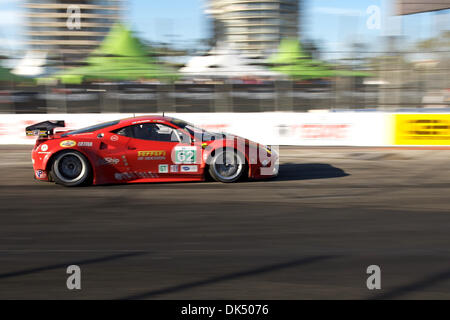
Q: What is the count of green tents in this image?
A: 2